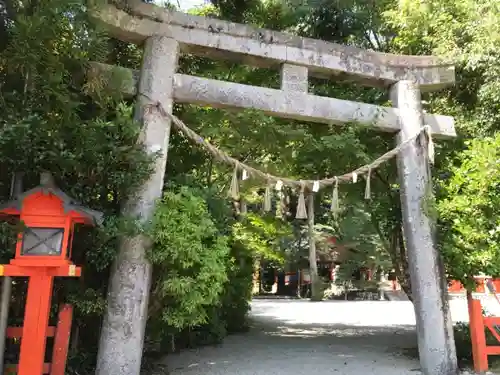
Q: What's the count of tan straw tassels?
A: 5